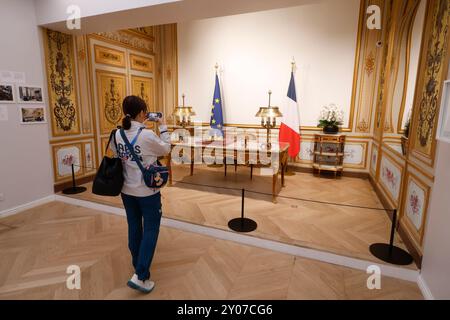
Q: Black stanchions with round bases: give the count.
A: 3